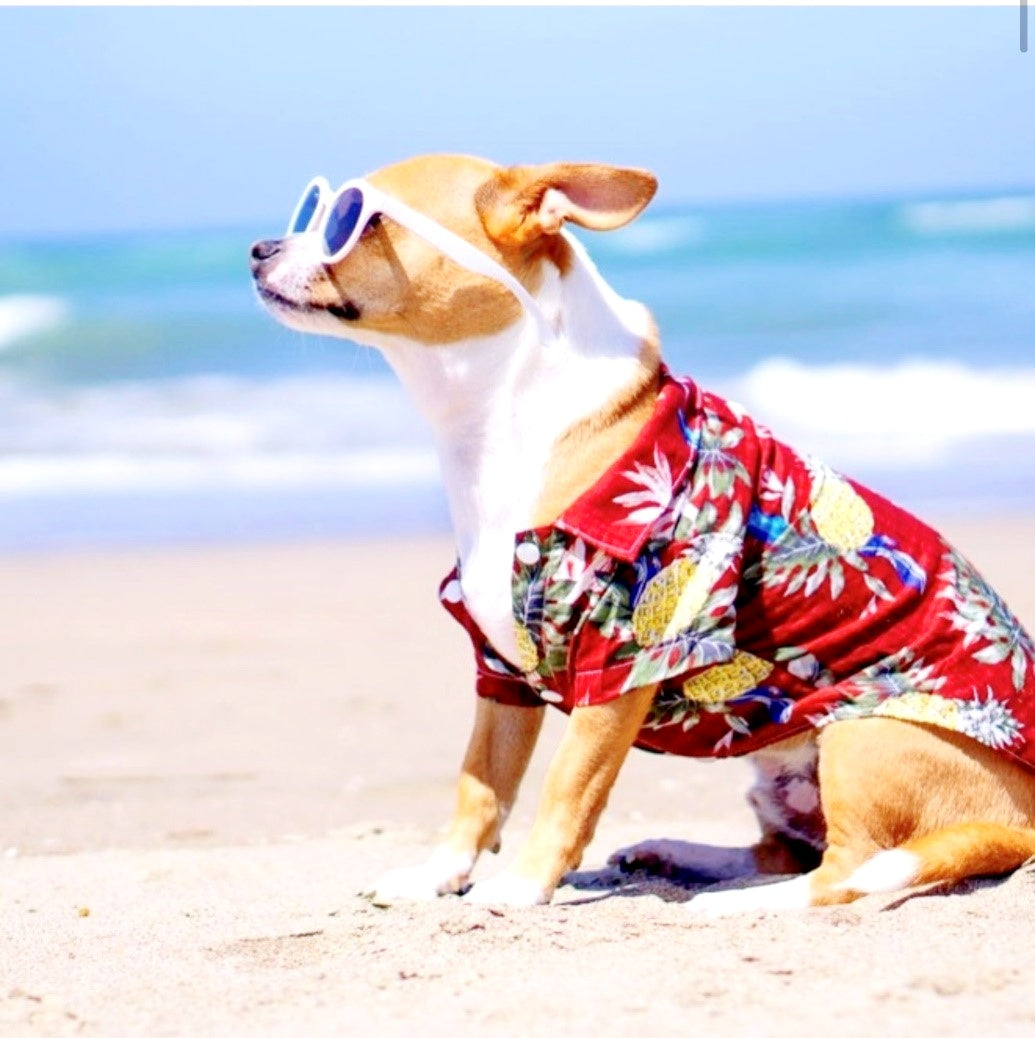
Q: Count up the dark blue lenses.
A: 2